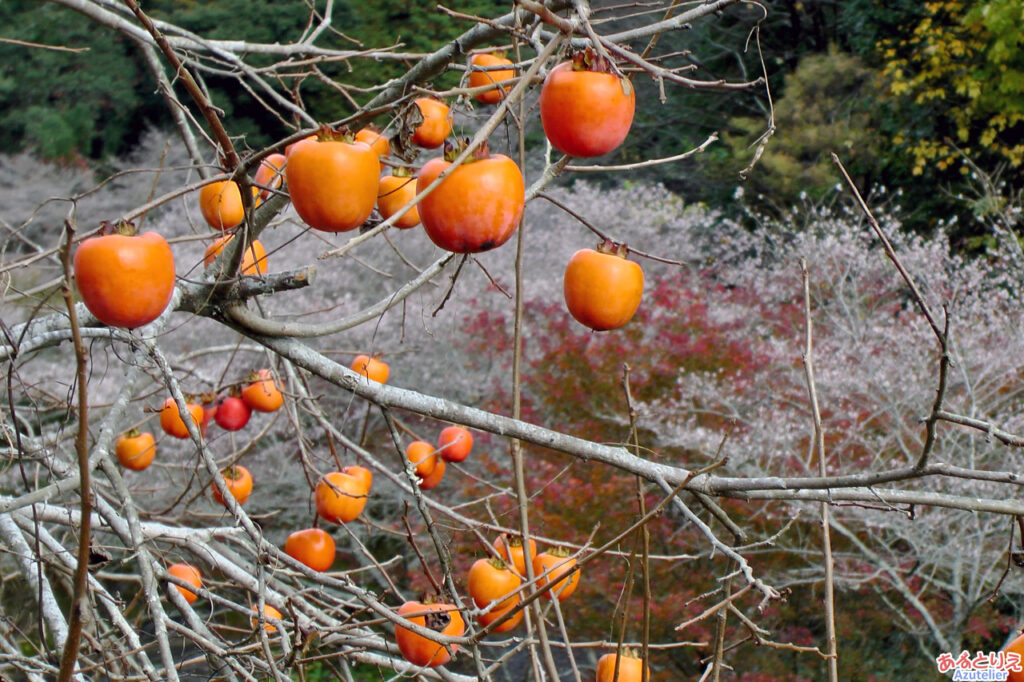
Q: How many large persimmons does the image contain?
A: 5